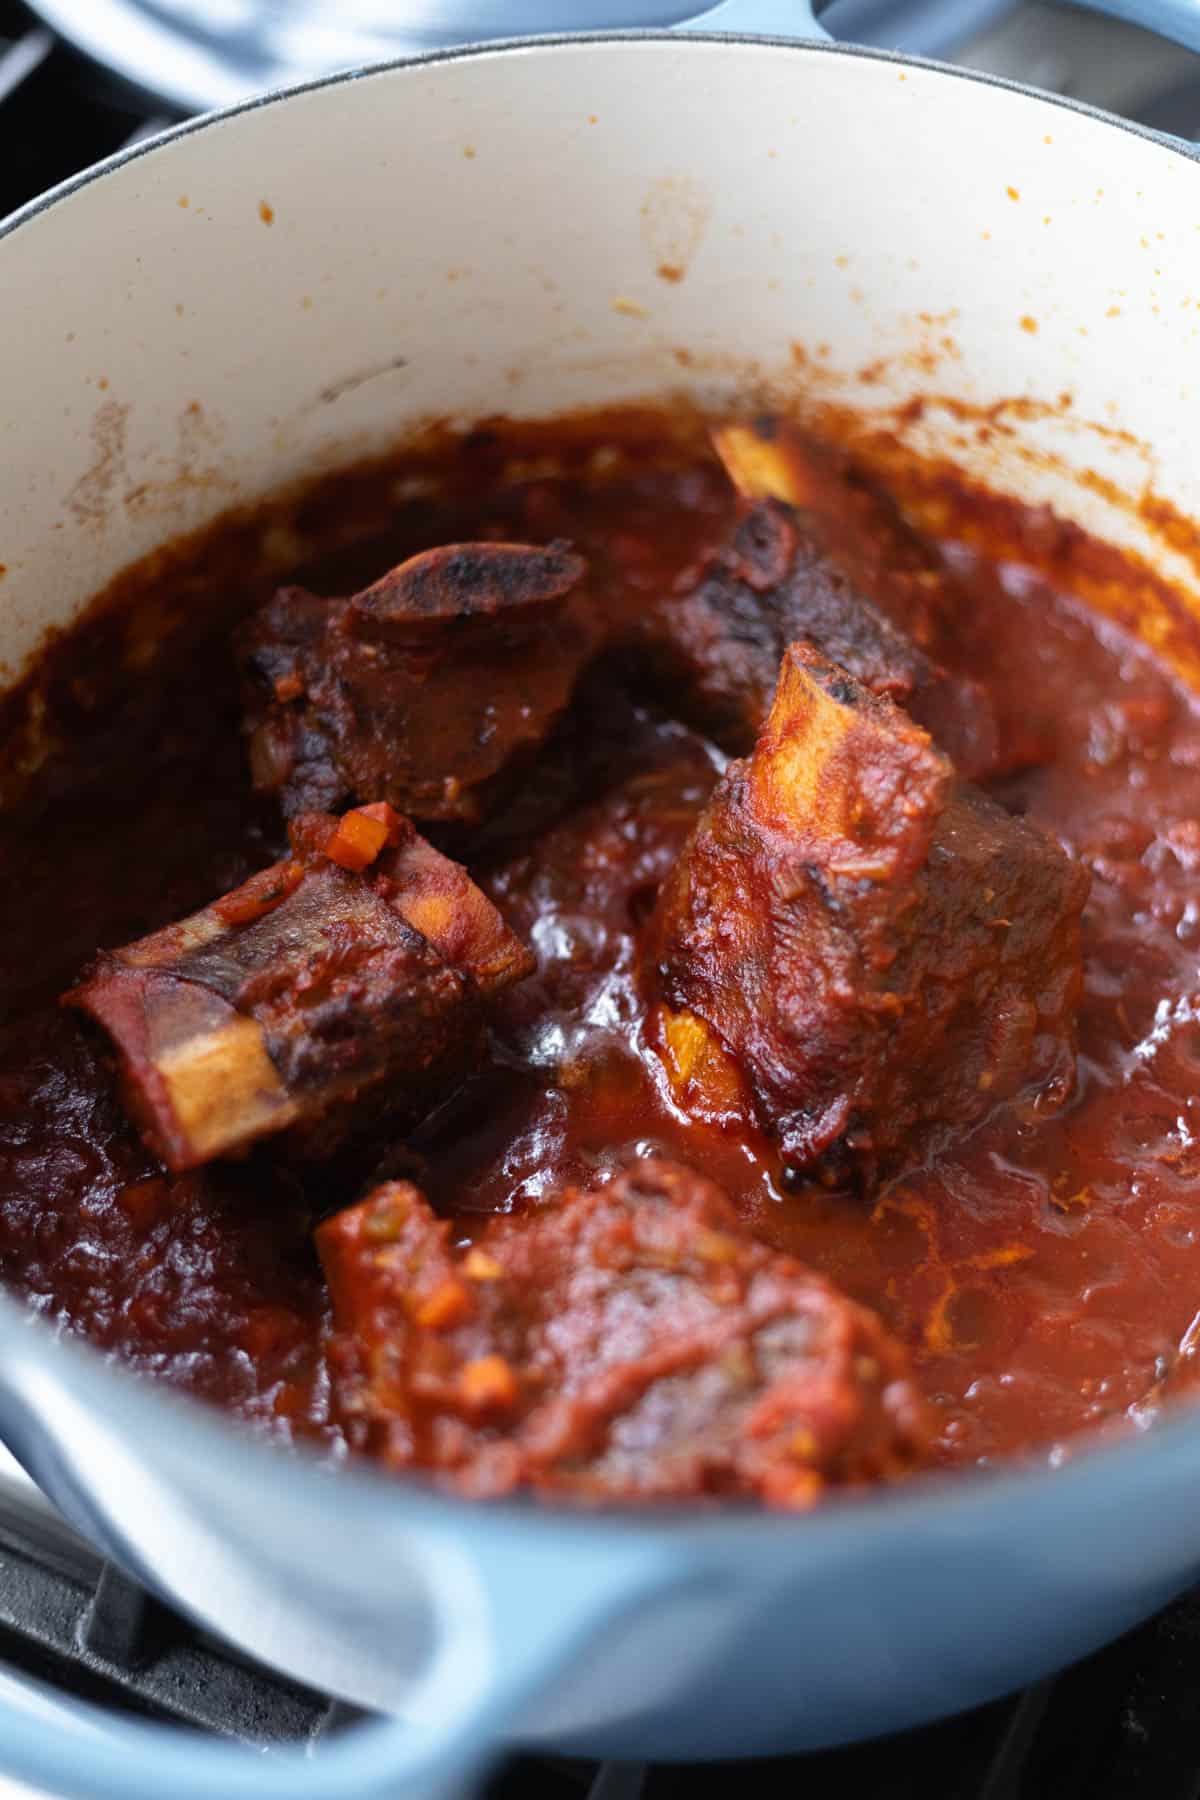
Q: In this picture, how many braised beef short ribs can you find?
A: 5